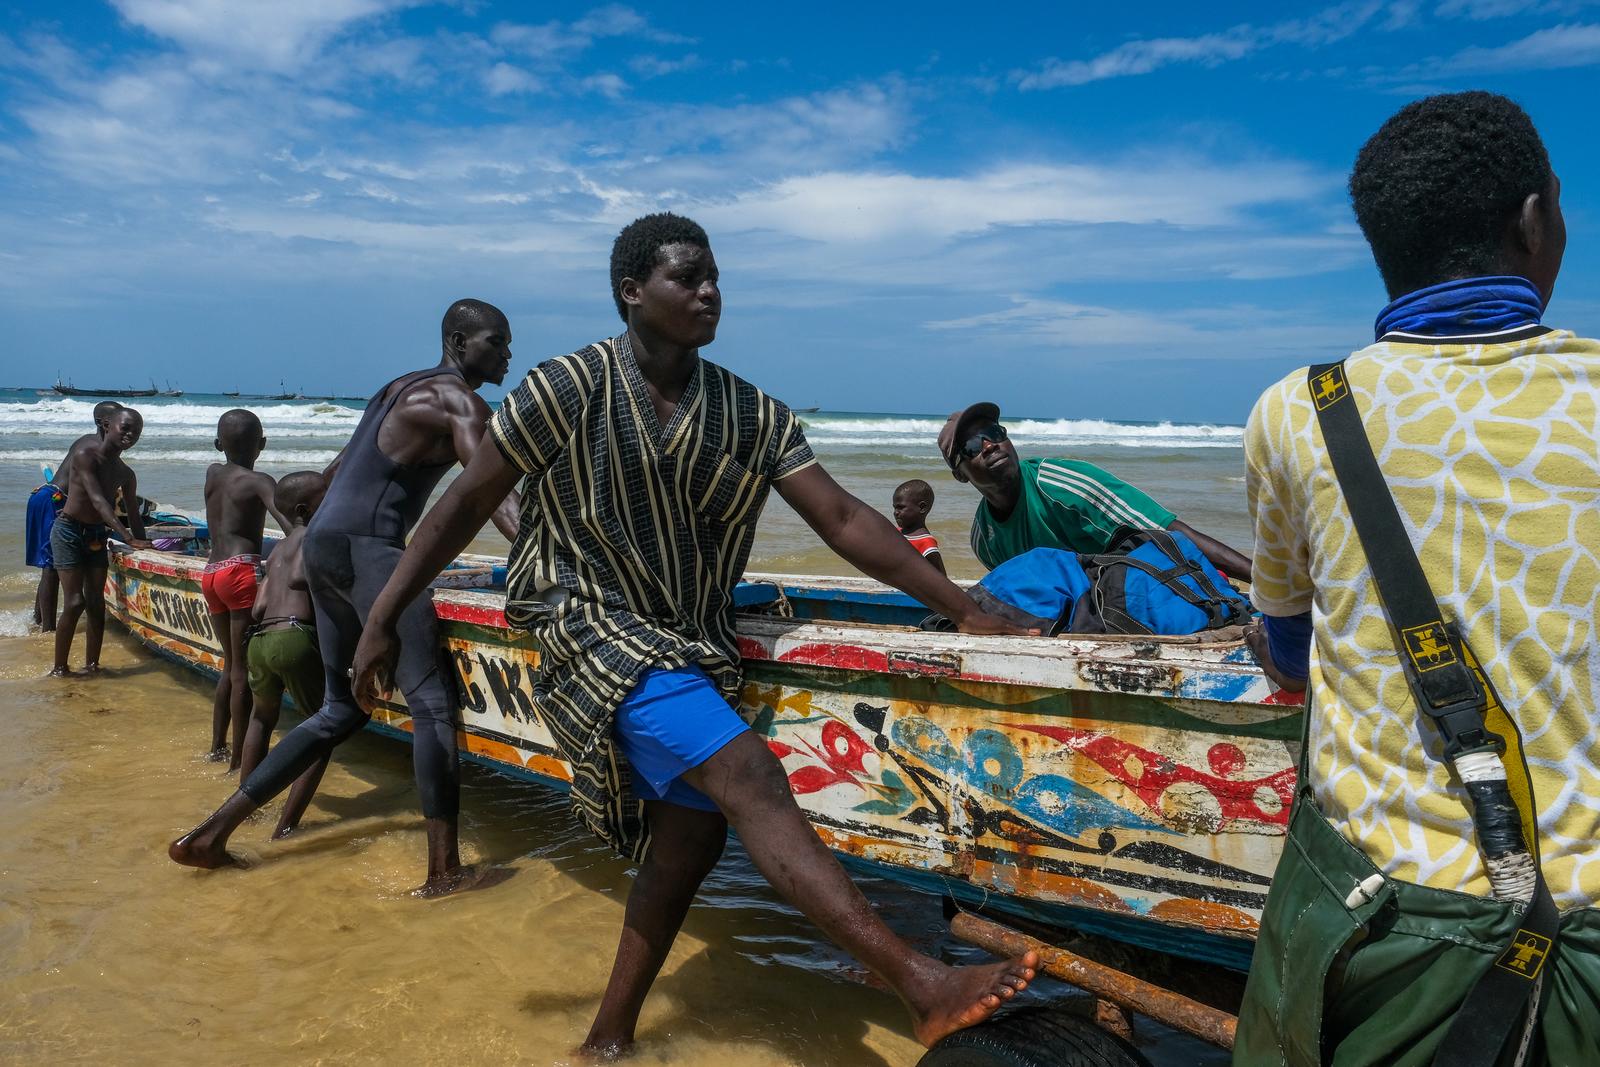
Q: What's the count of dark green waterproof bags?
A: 0